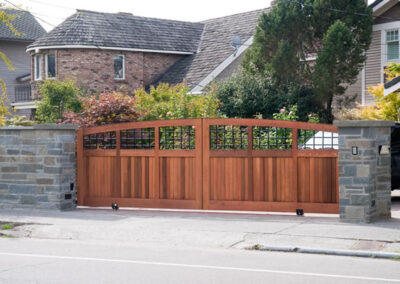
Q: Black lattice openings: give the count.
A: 6